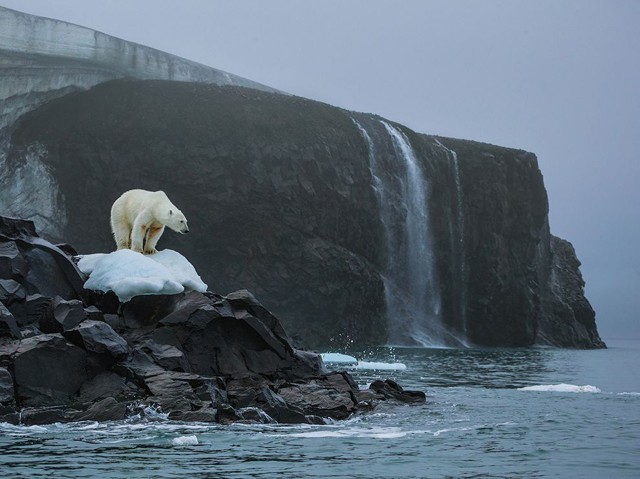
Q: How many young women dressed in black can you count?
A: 0